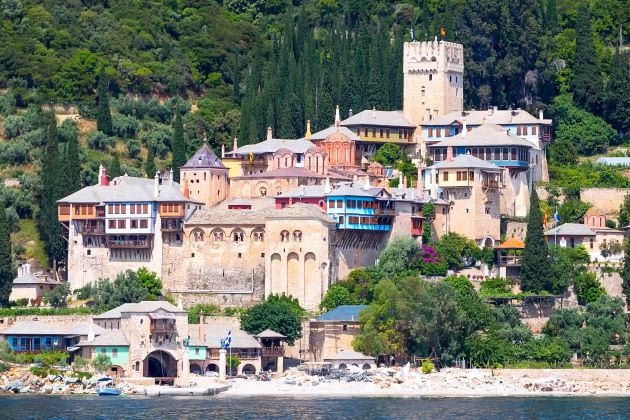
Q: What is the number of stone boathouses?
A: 1